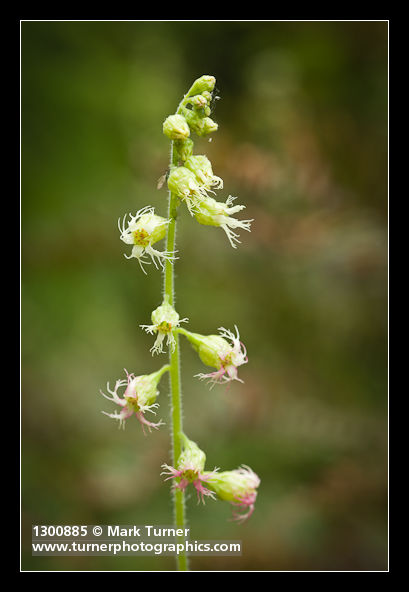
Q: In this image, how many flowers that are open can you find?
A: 9